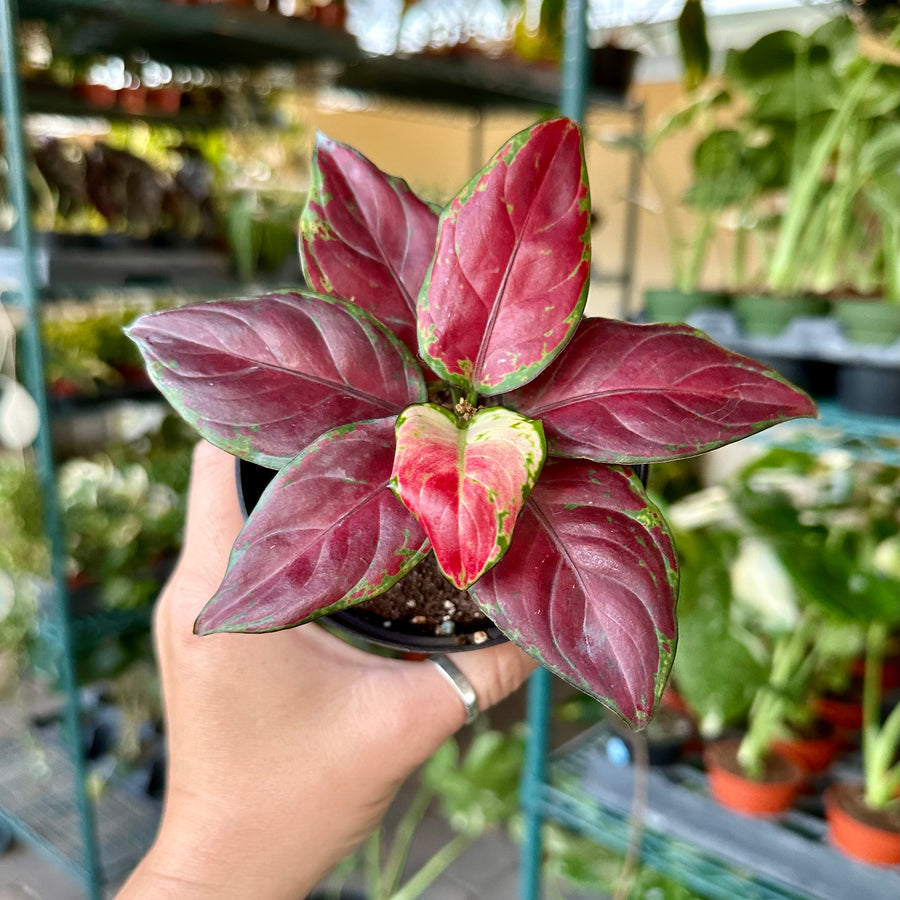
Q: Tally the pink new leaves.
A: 1